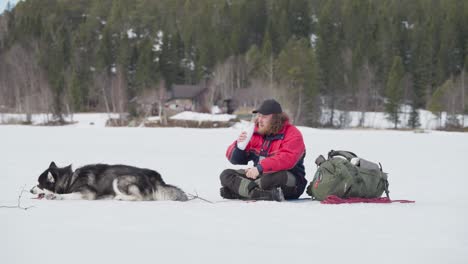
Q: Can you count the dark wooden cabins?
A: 1